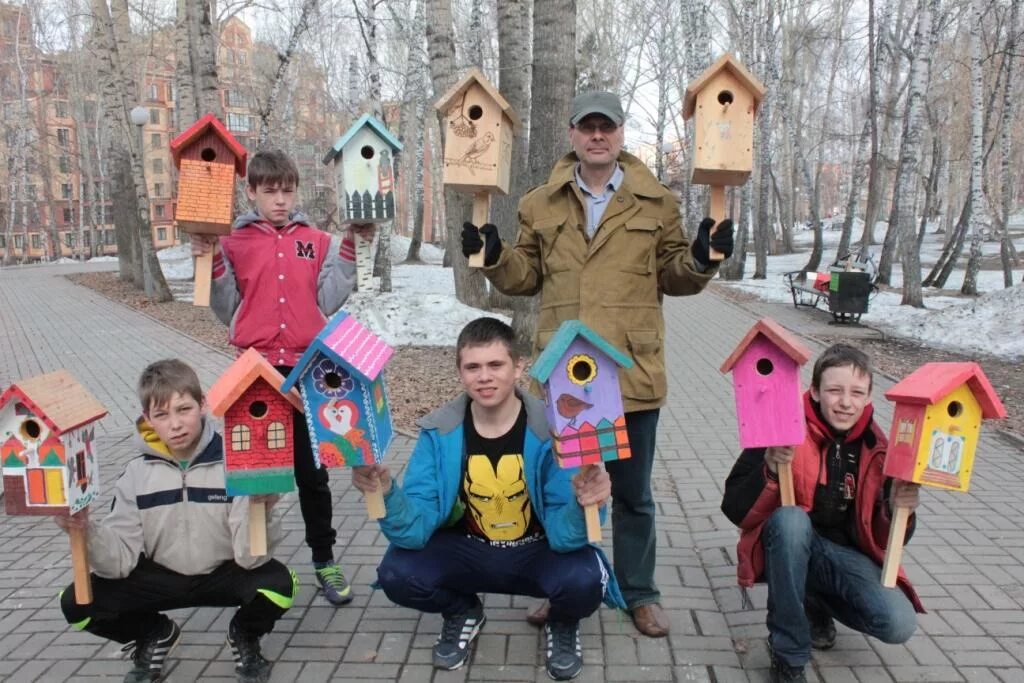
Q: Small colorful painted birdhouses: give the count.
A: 8